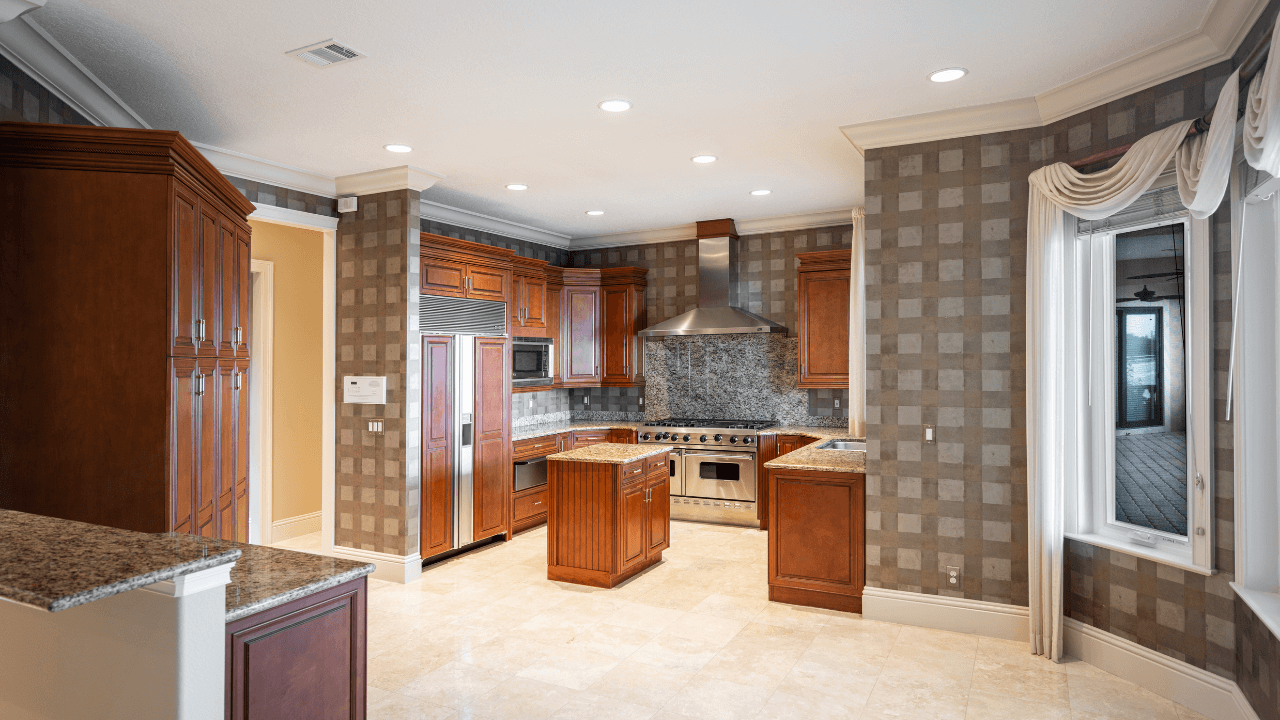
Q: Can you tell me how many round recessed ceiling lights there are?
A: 7